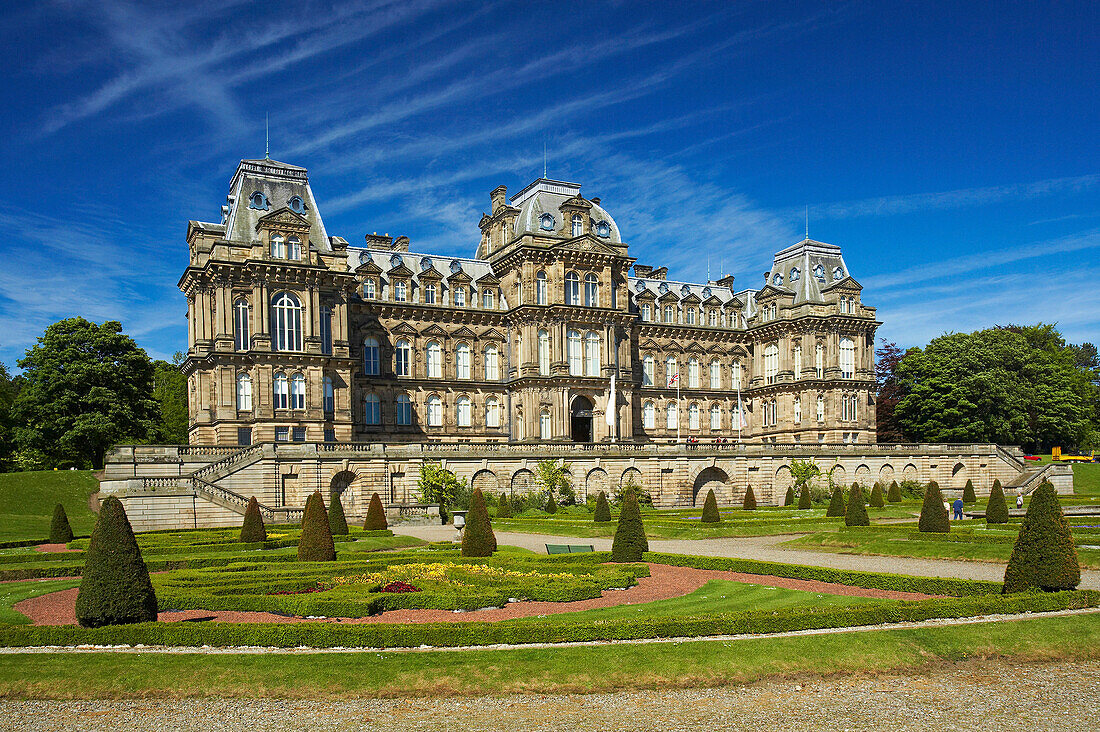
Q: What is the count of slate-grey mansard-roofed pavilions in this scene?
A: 3